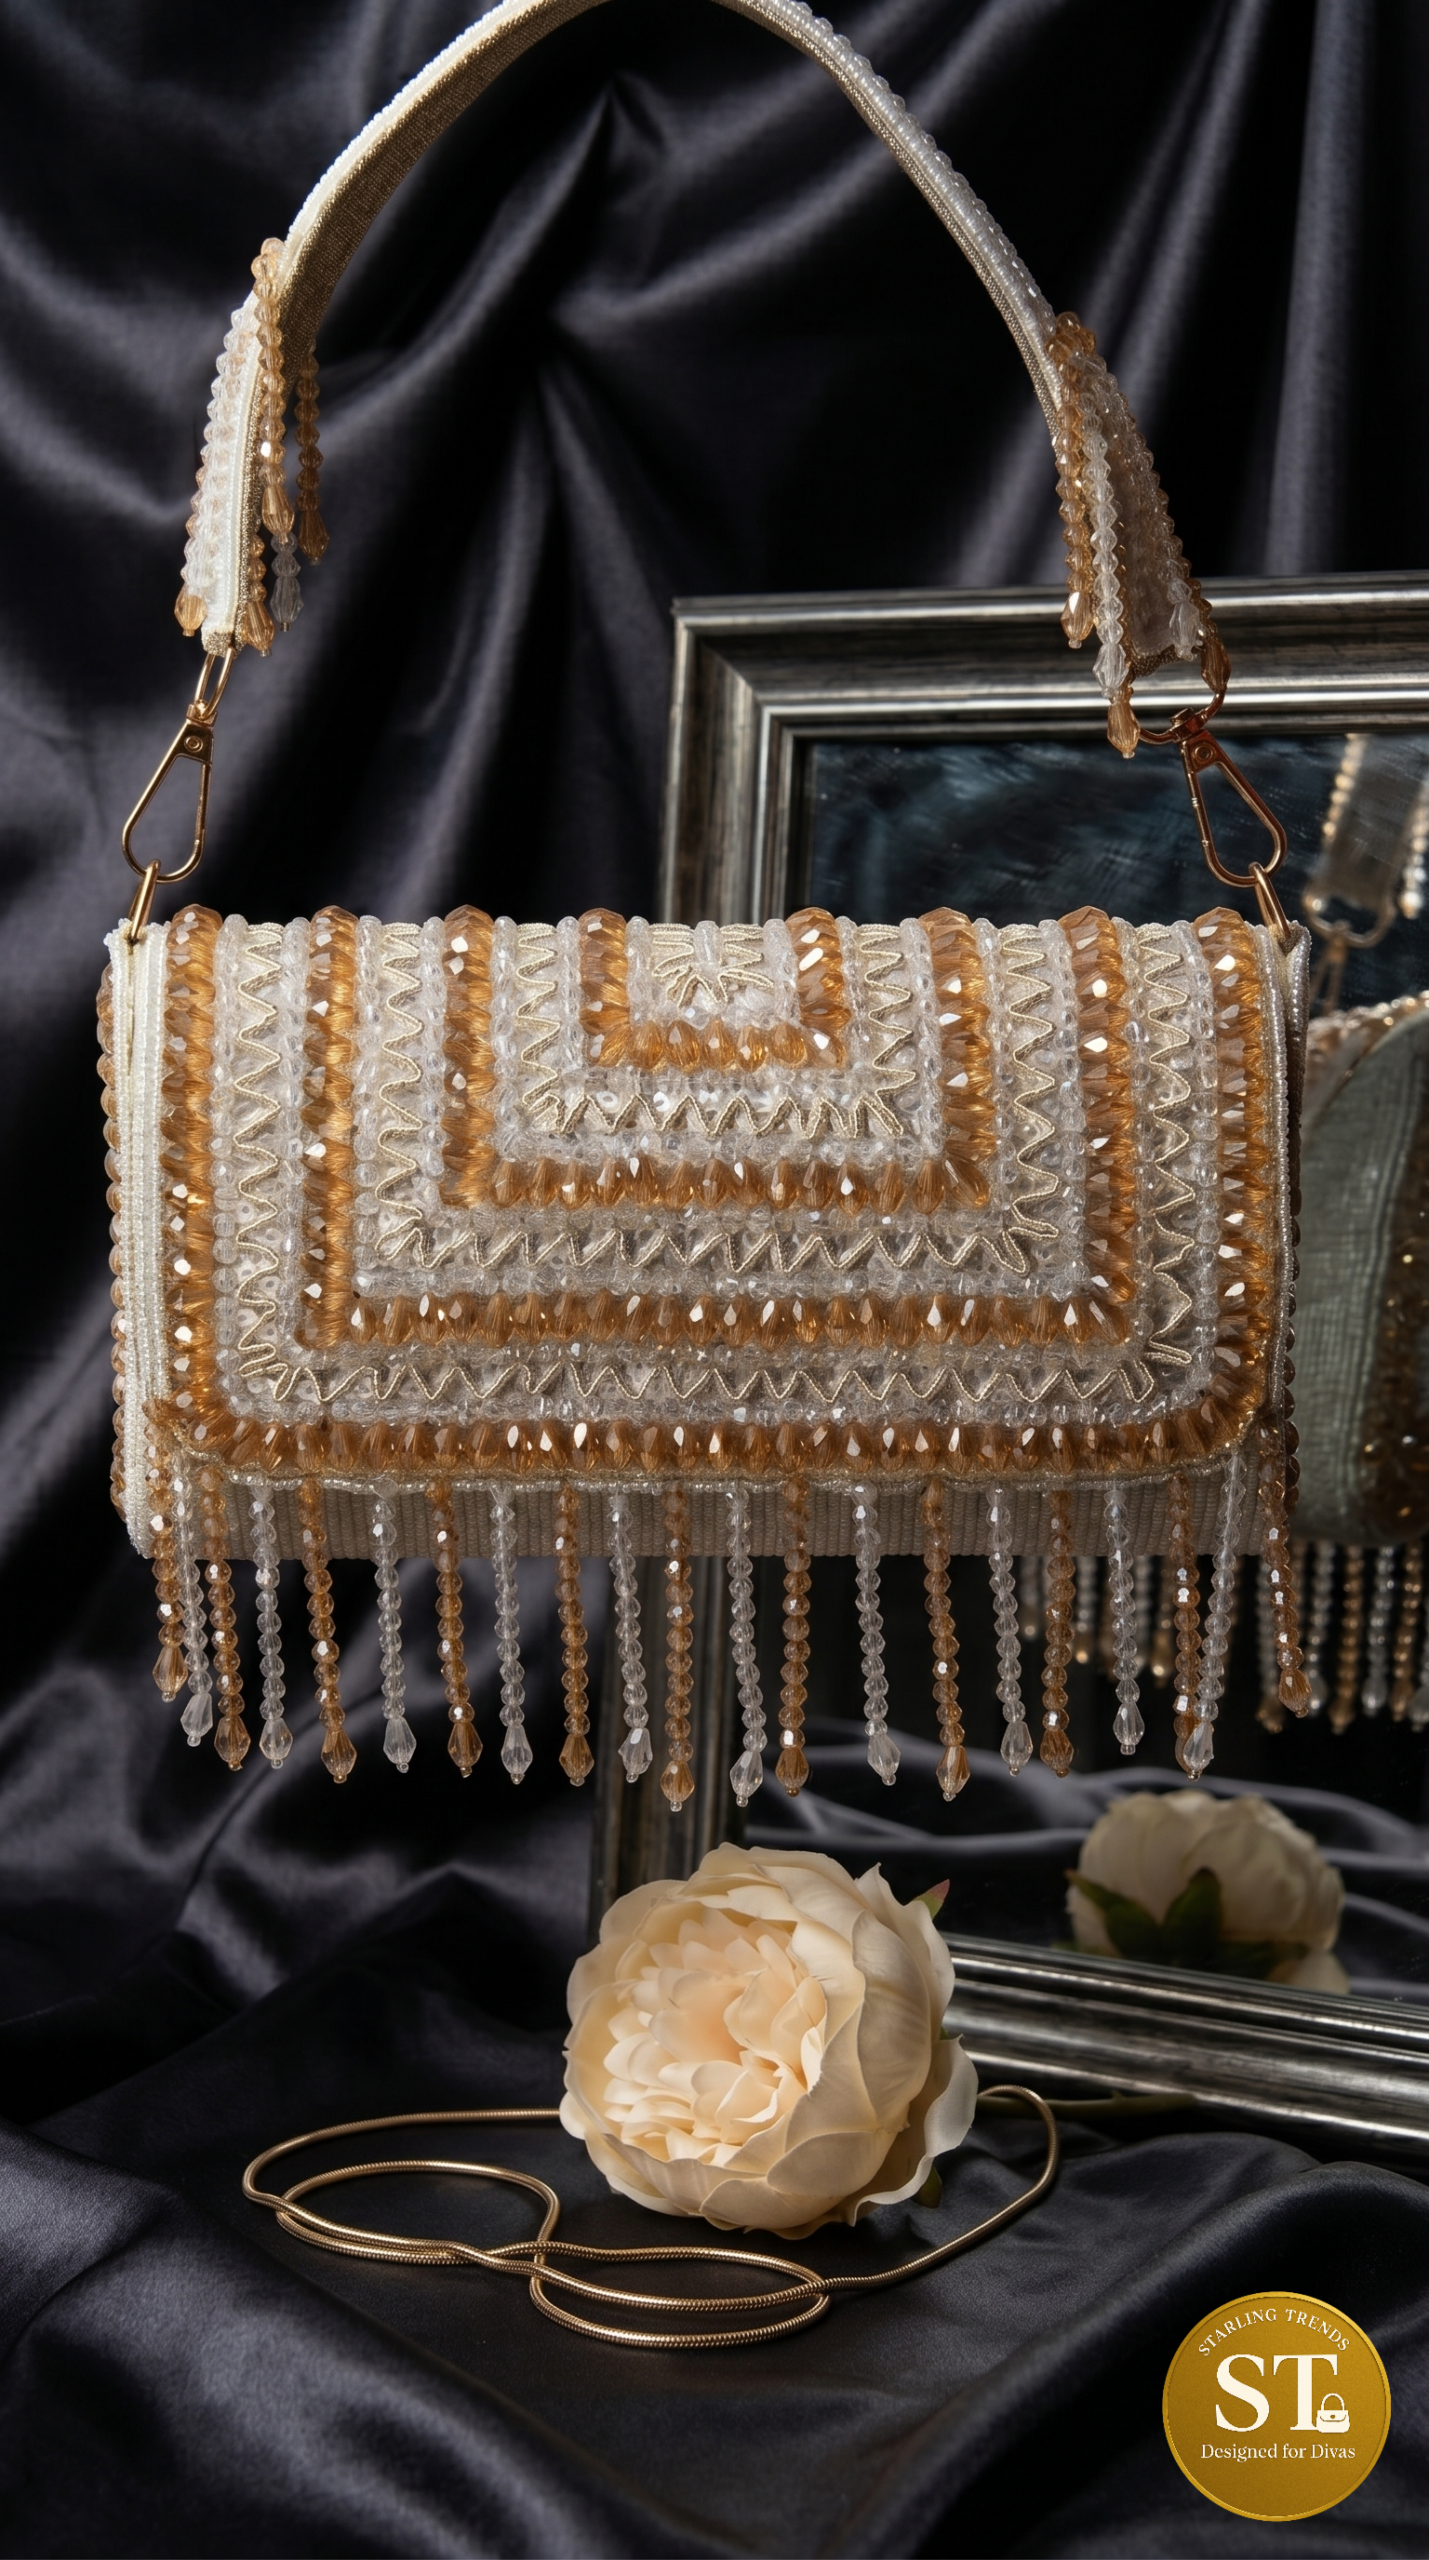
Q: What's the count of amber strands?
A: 11